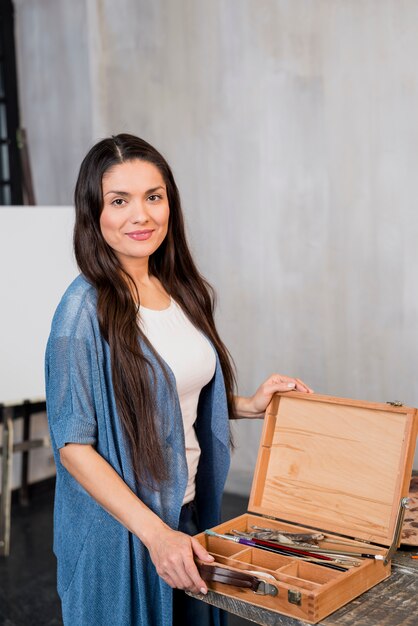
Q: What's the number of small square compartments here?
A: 3